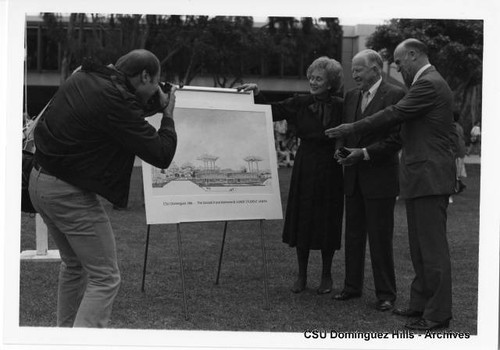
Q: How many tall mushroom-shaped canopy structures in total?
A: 2